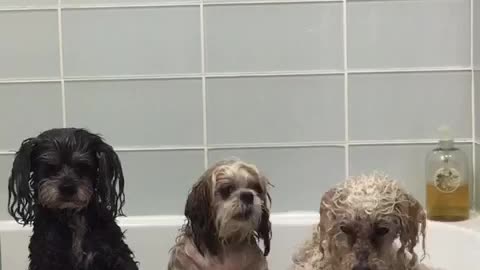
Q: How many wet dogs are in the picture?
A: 3